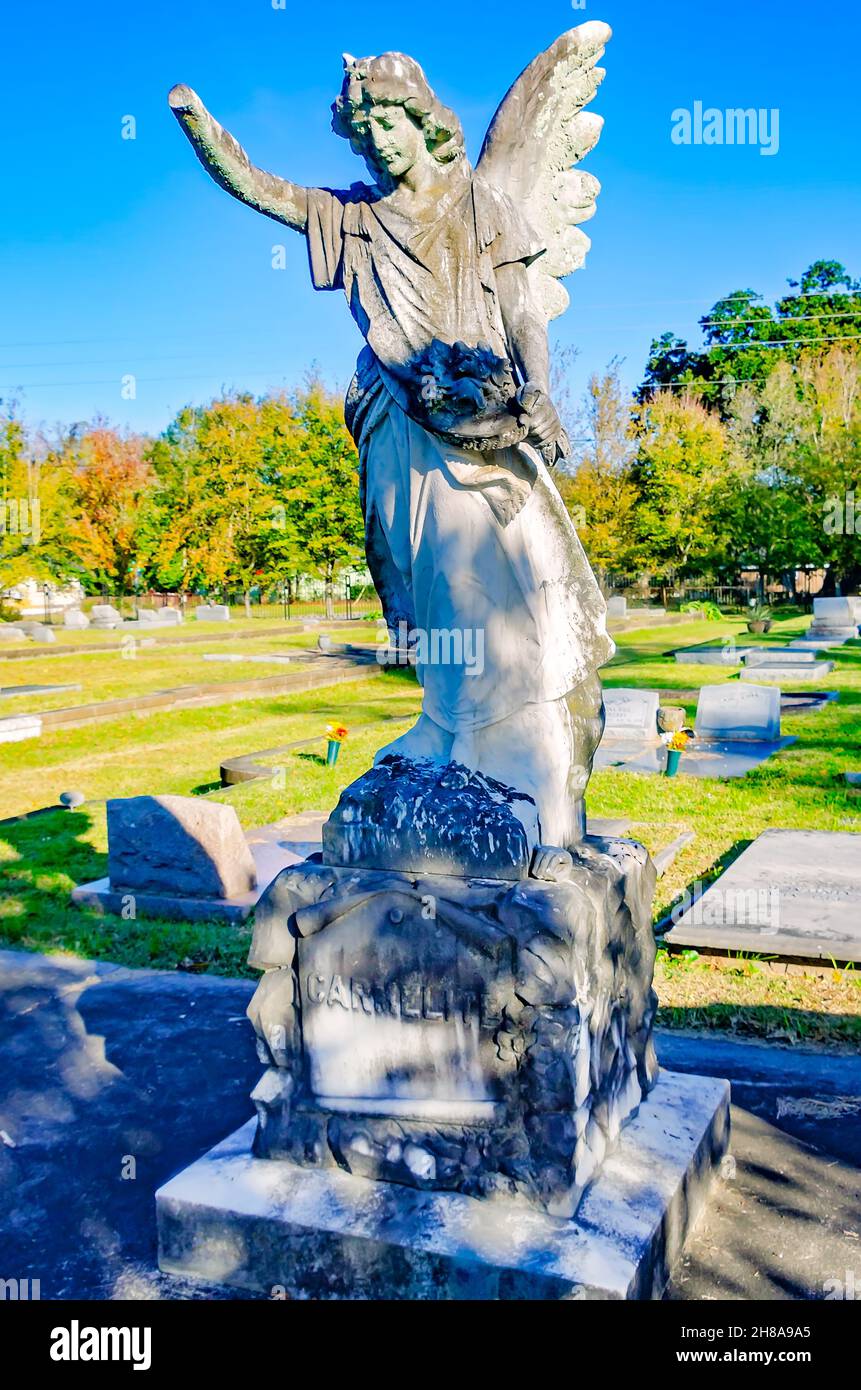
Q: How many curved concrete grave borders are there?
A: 1